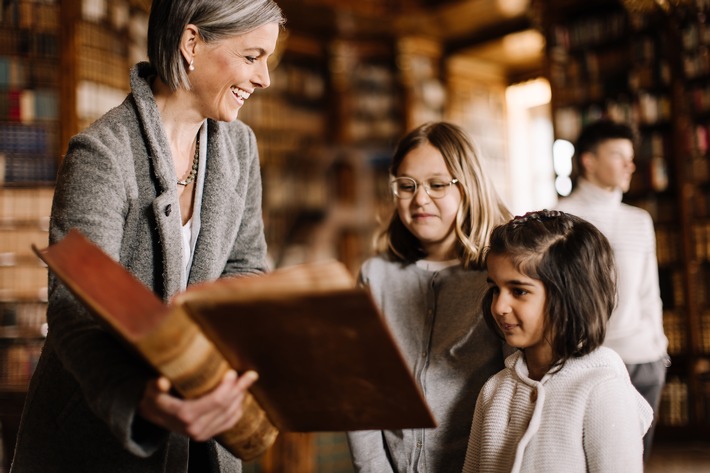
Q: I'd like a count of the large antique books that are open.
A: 1